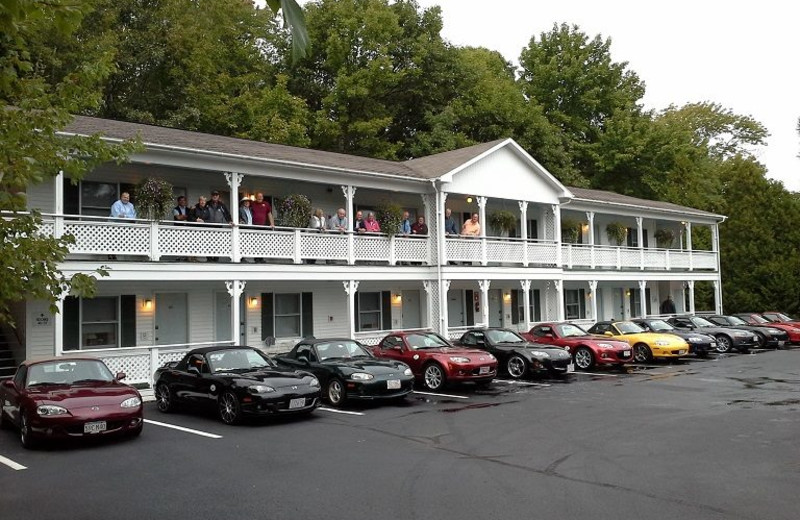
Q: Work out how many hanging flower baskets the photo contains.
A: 7